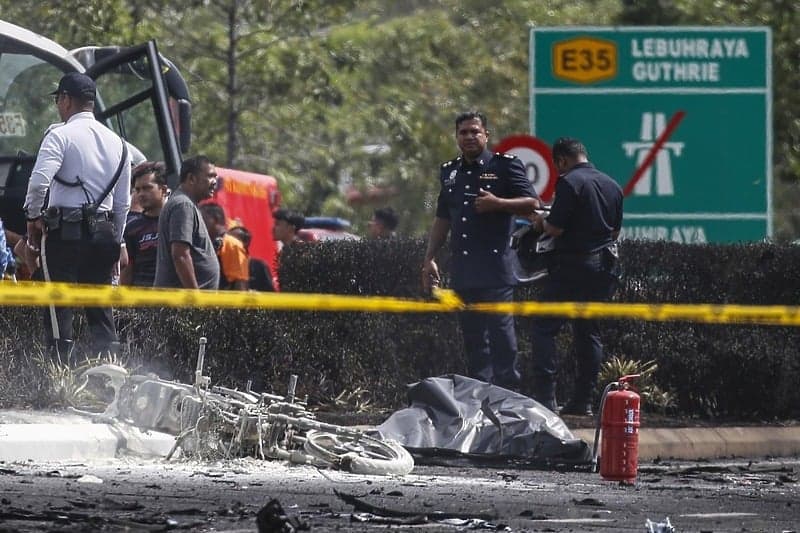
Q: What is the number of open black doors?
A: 1